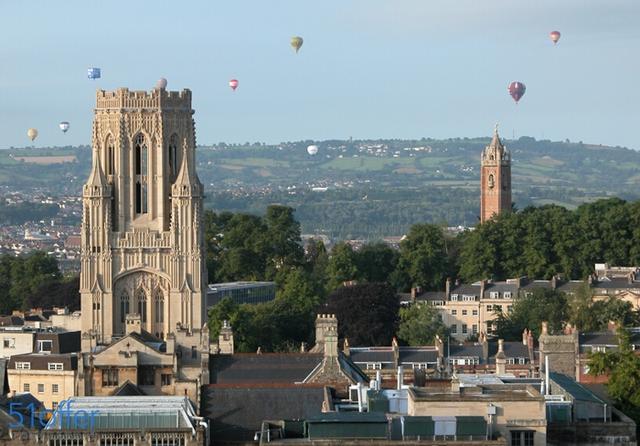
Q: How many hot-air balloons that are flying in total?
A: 9